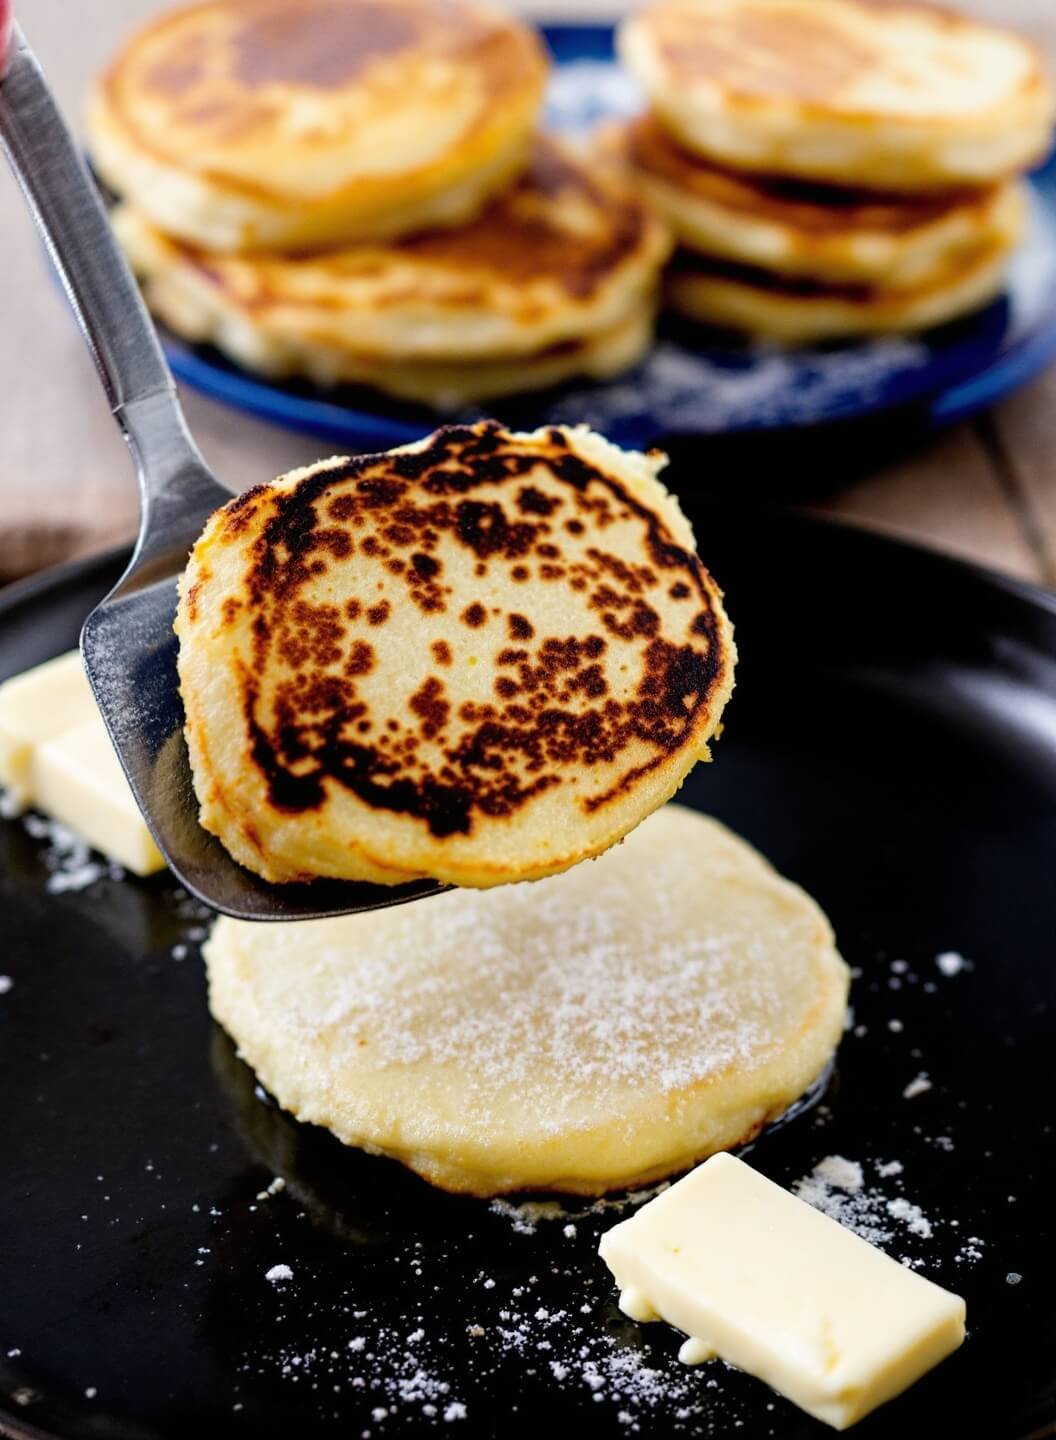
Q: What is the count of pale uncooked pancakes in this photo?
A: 1